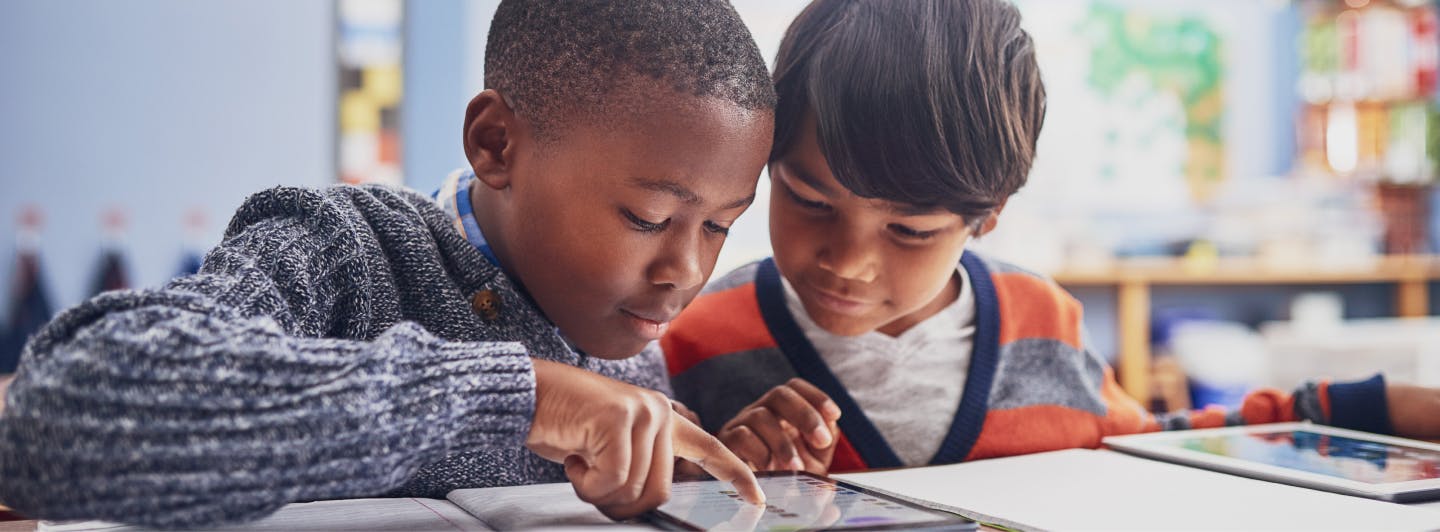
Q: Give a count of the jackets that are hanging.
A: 3